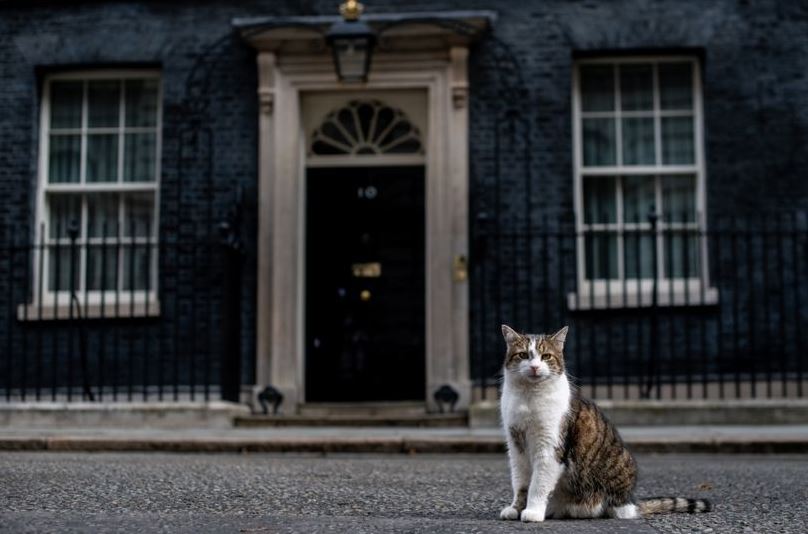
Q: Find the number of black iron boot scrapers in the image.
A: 2